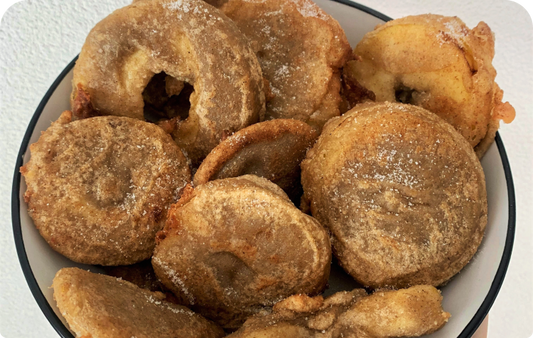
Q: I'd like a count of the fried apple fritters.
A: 9